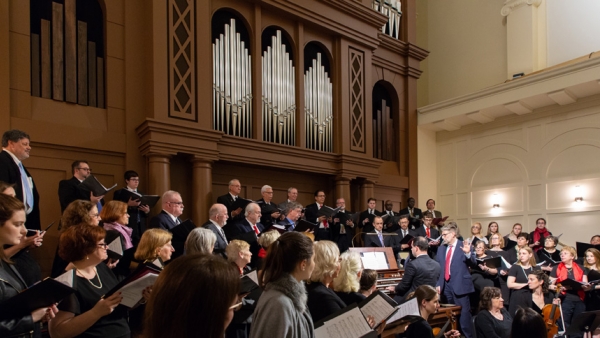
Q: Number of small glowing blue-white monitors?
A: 0